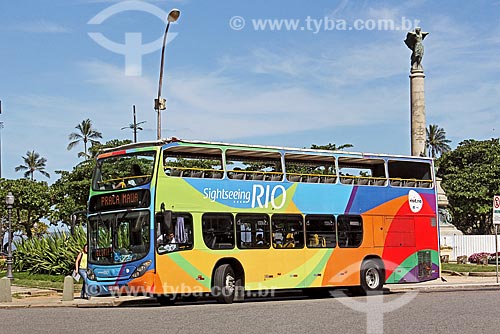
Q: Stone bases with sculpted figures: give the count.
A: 1